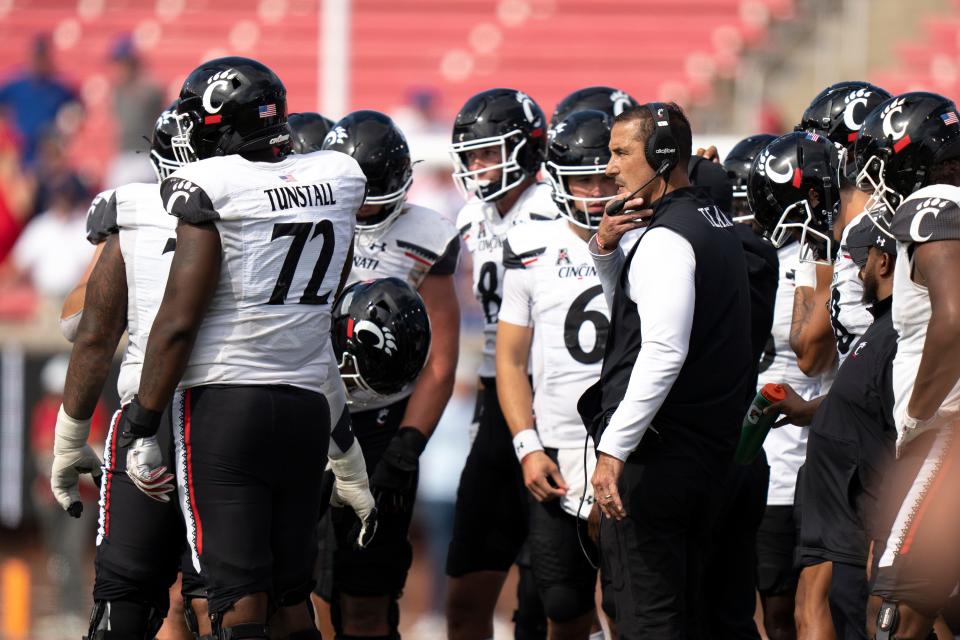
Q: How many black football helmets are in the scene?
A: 12